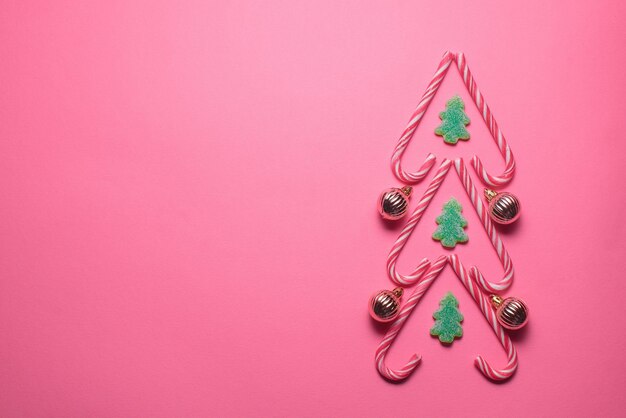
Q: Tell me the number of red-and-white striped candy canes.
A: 6